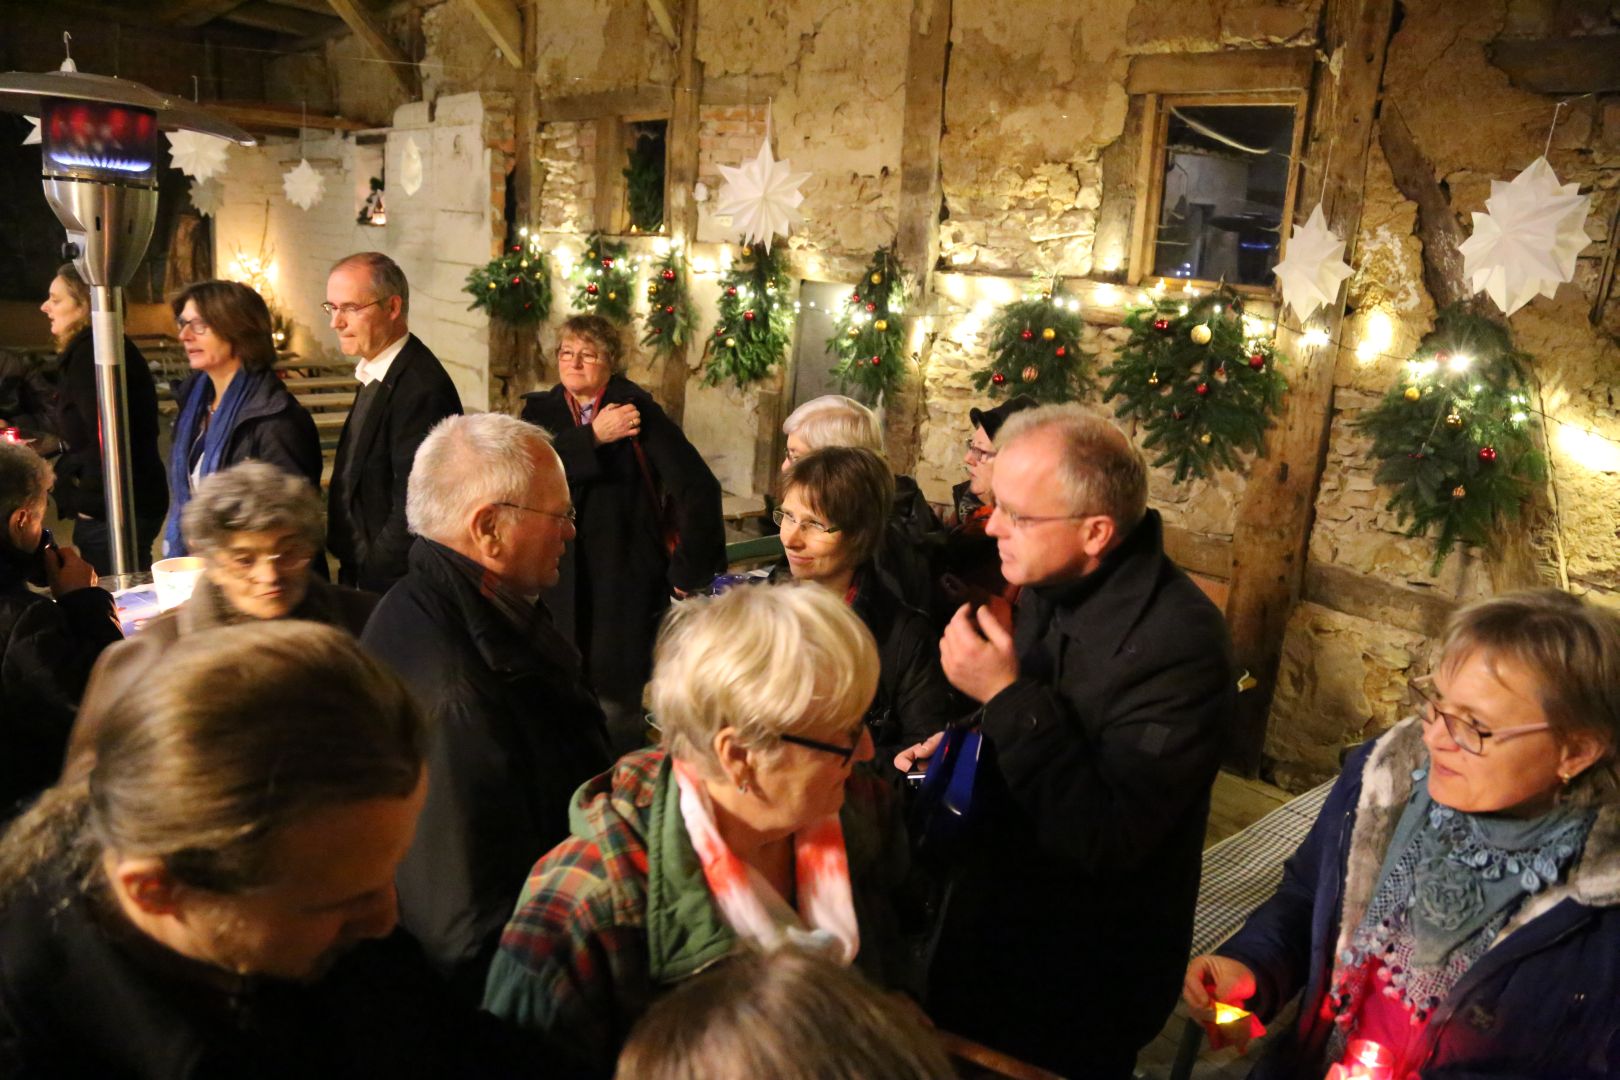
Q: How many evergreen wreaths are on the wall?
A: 8